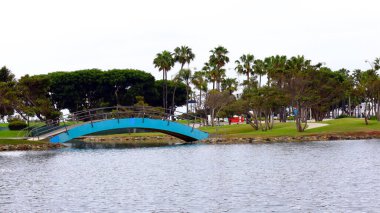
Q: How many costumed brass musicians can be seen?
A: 0